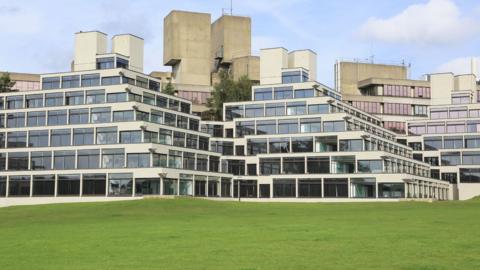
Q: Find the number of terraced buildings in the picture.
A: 3